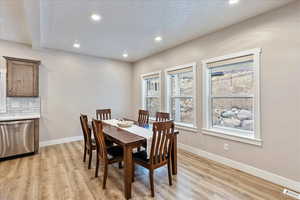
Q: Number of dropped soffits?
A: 1